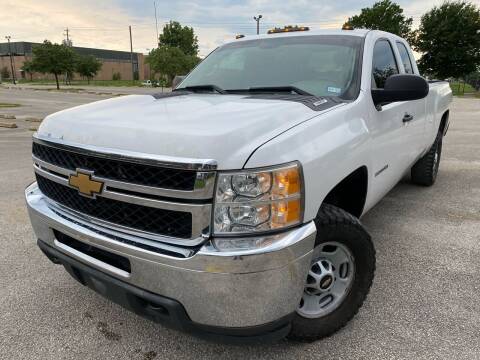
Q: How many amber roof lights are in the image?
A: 5